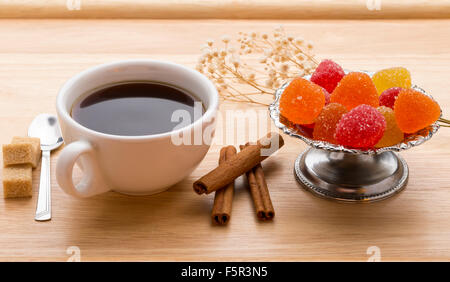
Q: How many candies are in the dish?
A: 10